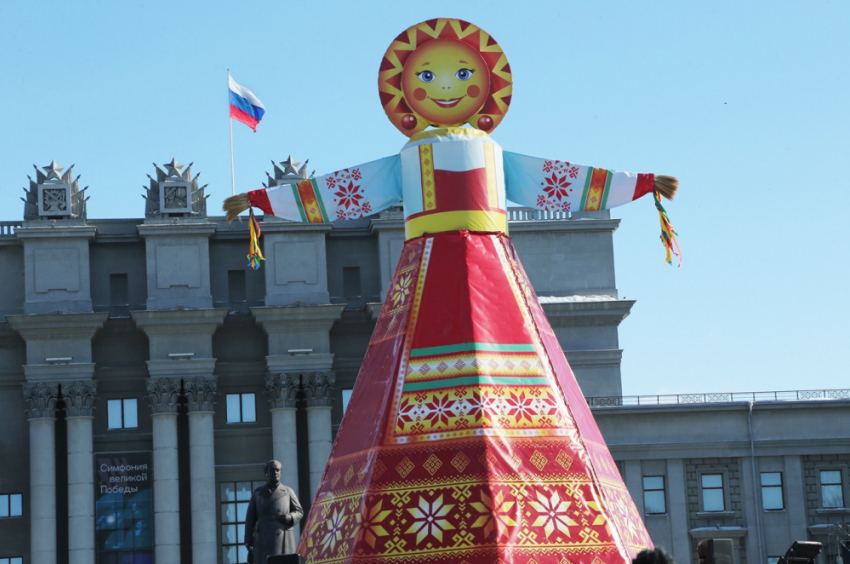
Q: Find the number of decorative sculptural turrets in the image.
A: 3